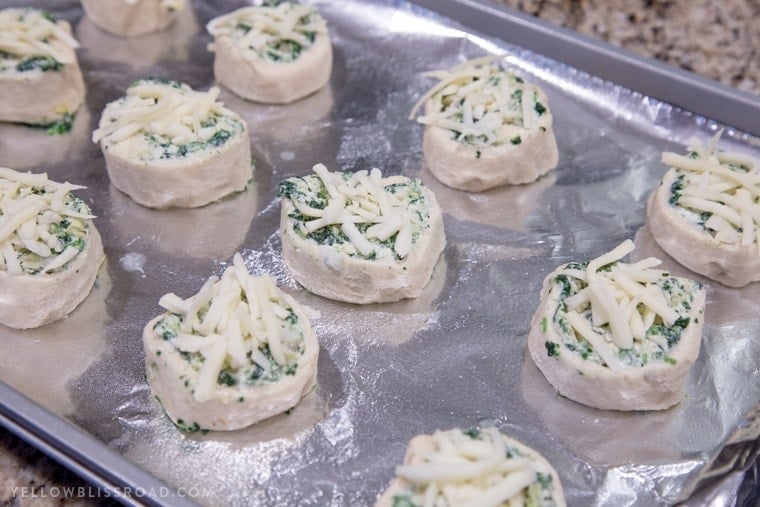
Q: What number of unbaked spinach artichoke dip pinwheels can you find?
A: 11